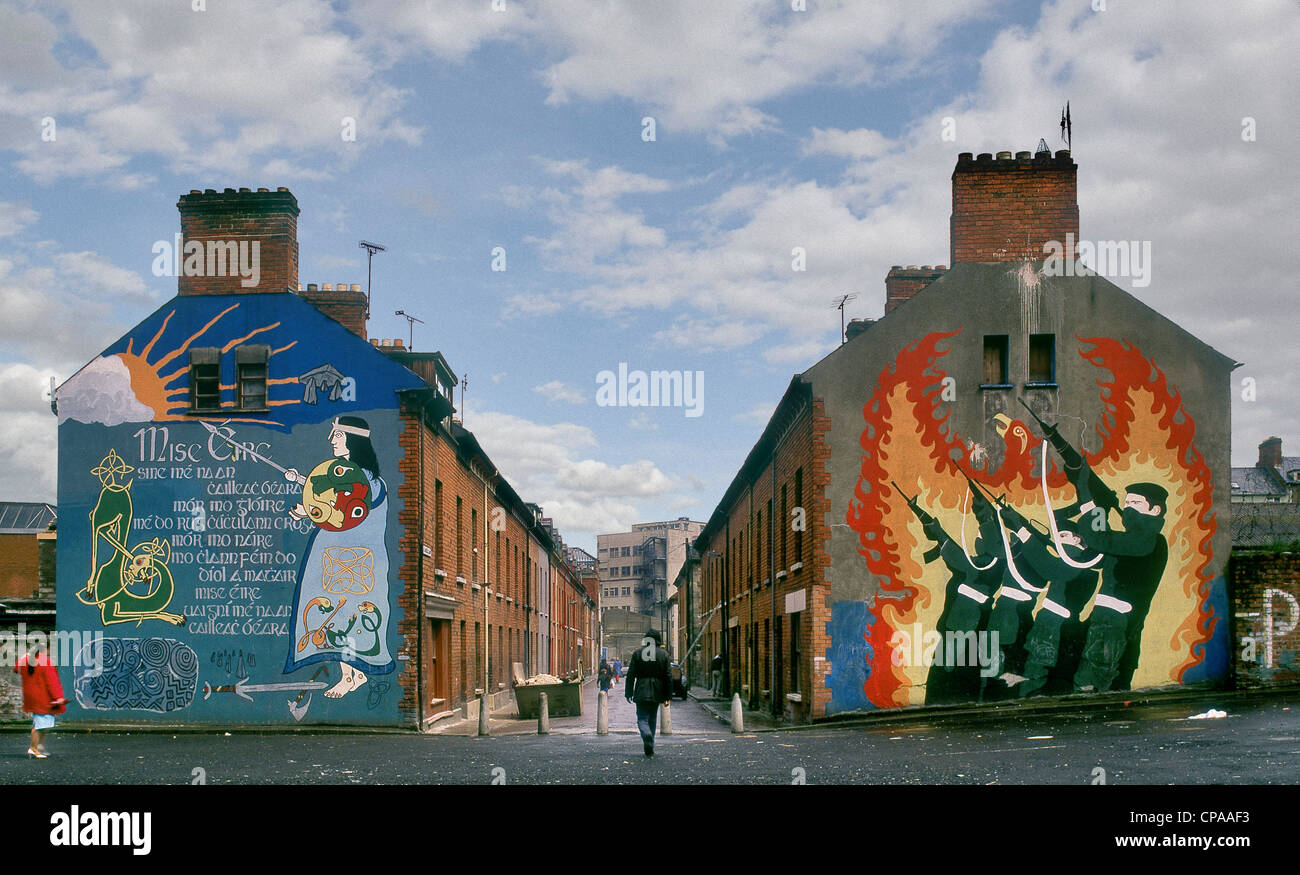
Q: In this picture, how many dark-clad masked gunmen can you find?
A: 4